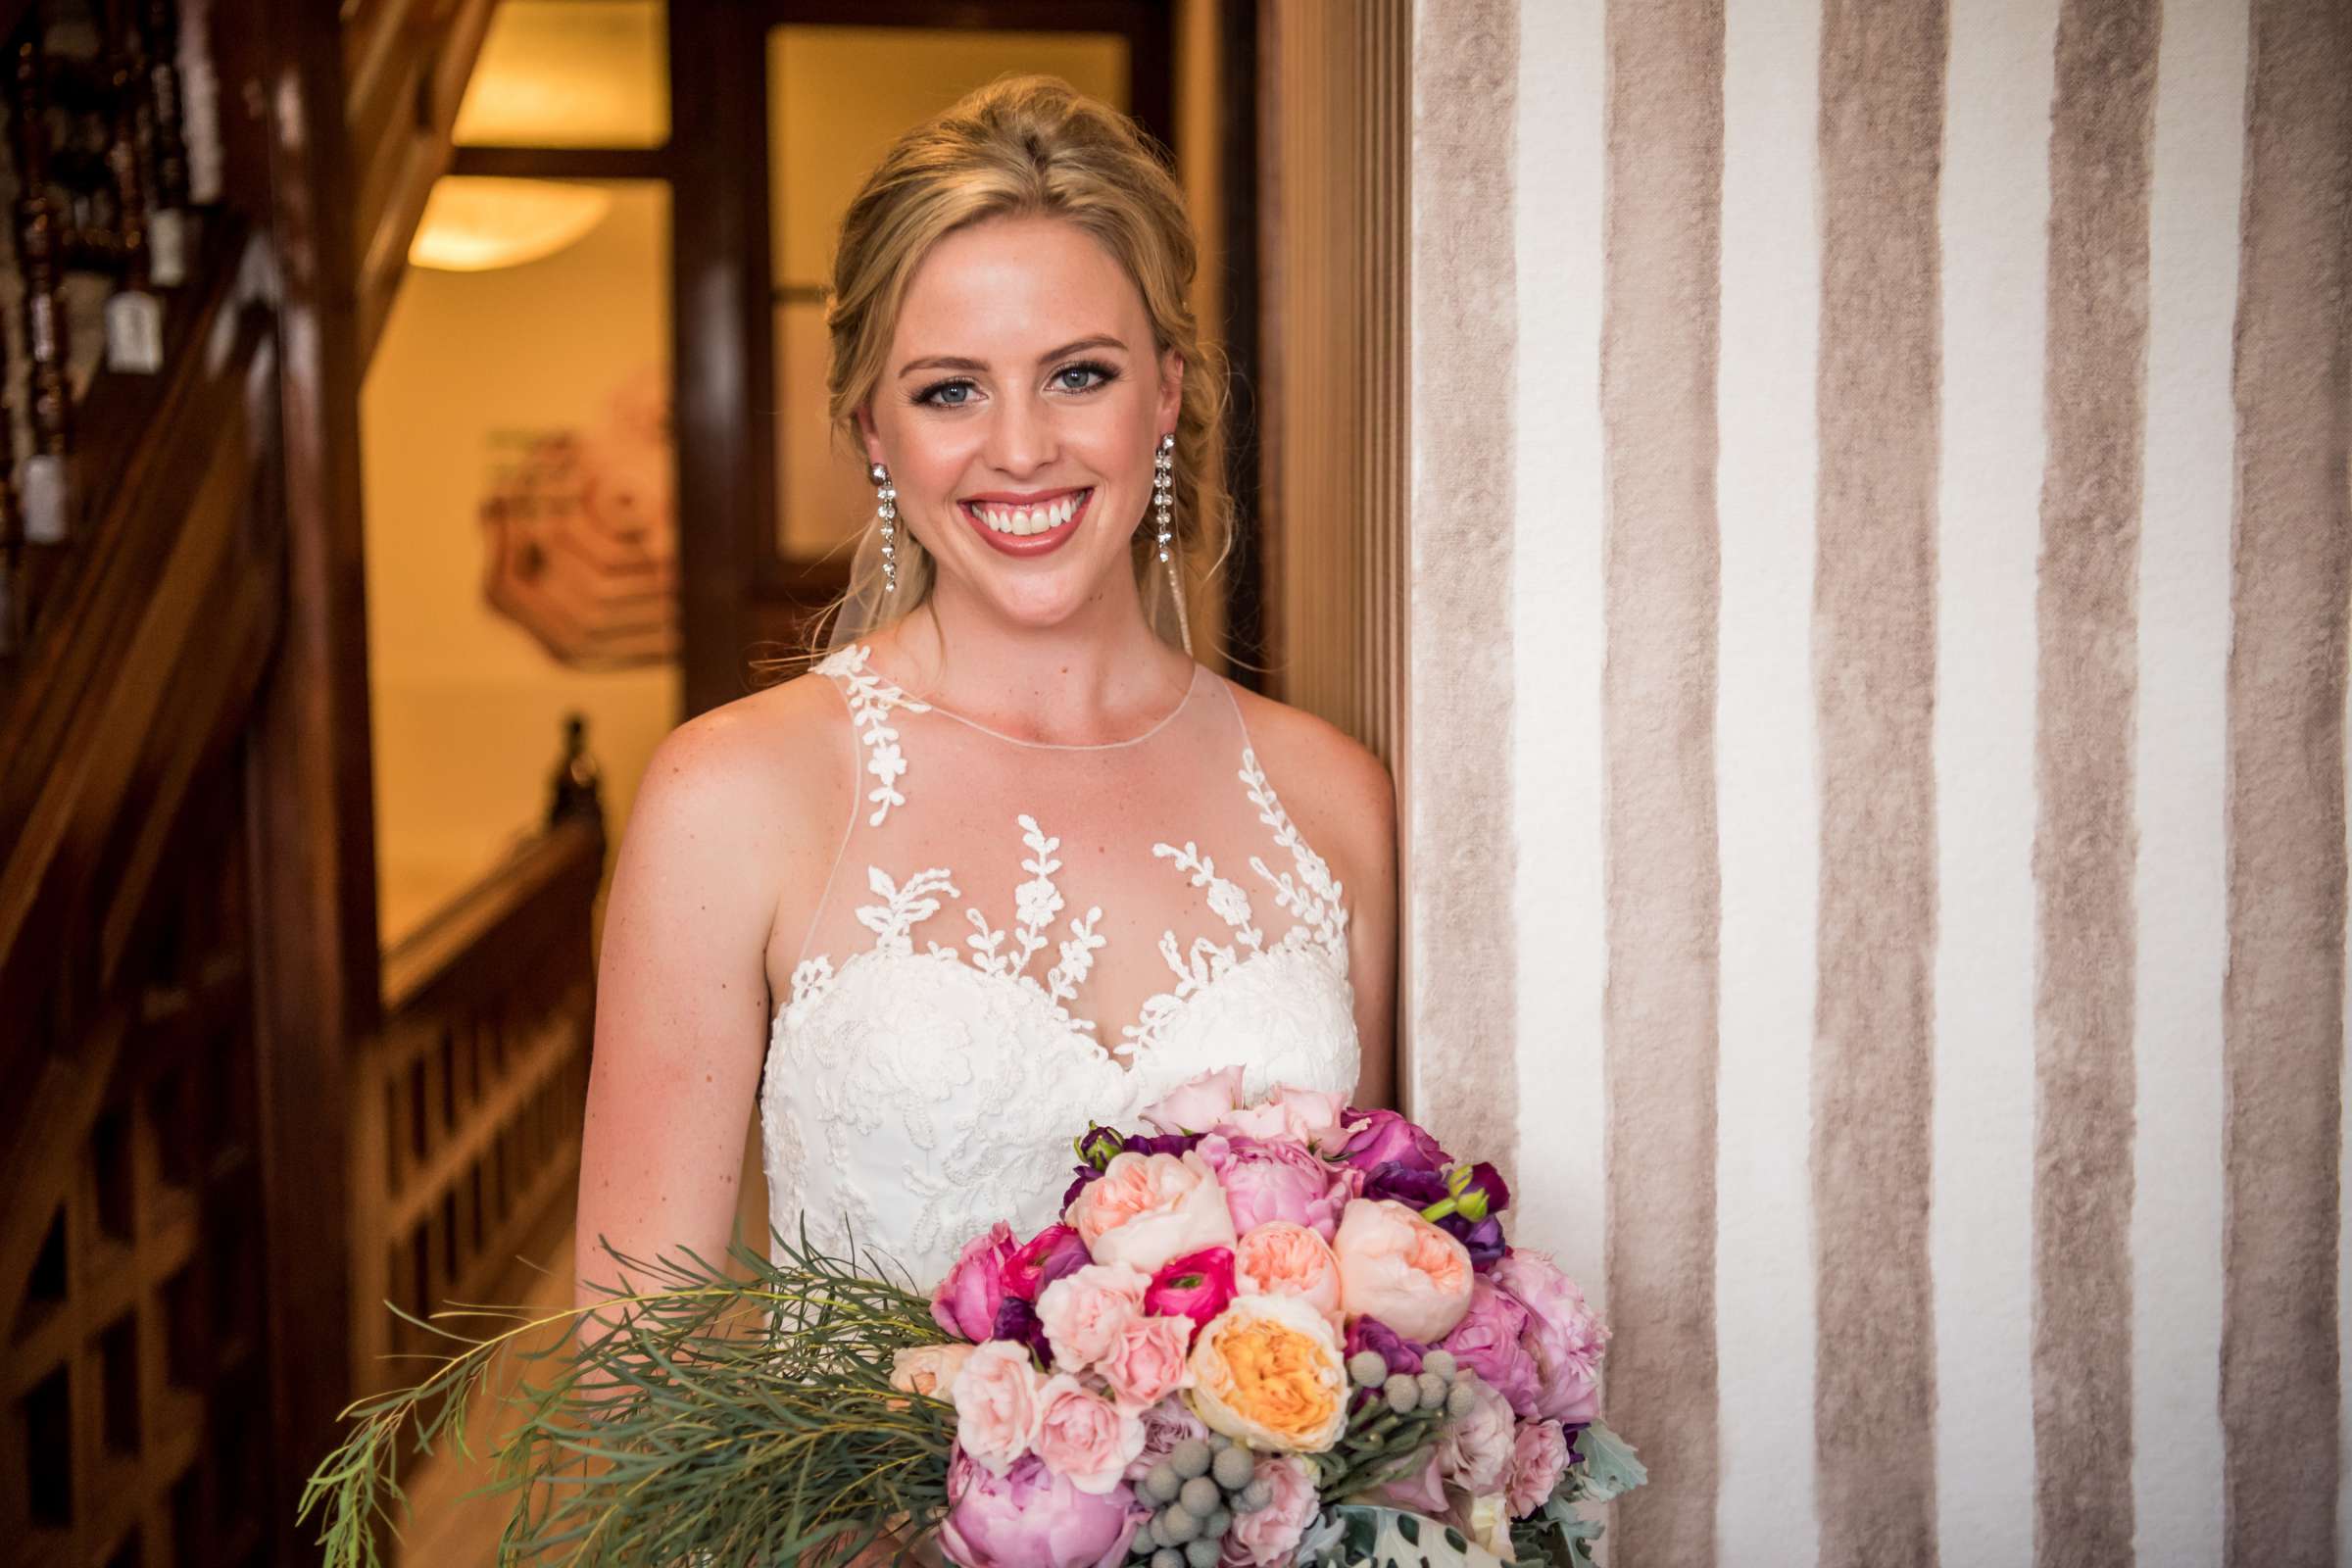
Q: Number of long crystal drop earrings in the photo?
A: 2